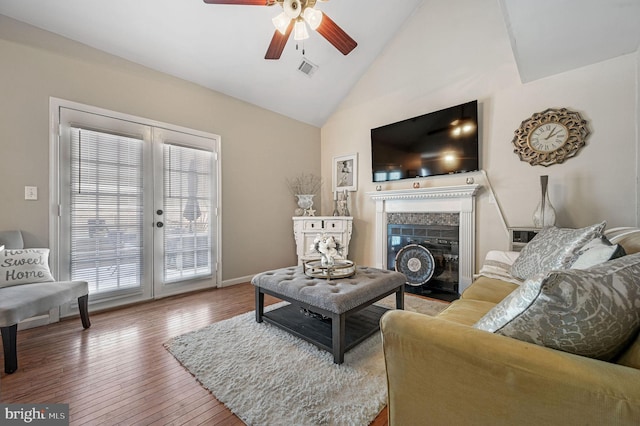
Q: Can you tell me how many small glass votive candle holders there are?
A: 3